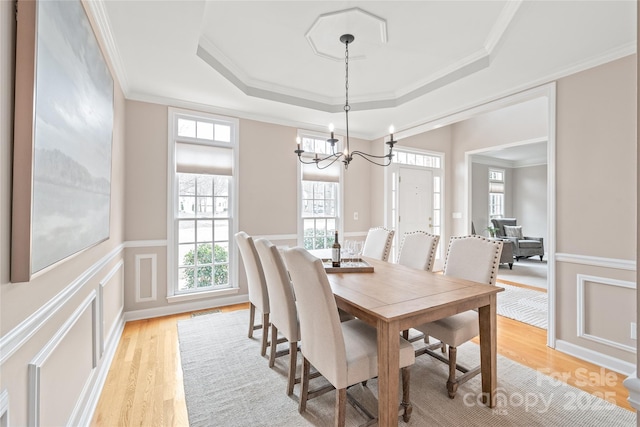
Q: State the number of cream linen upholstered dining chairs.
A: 6